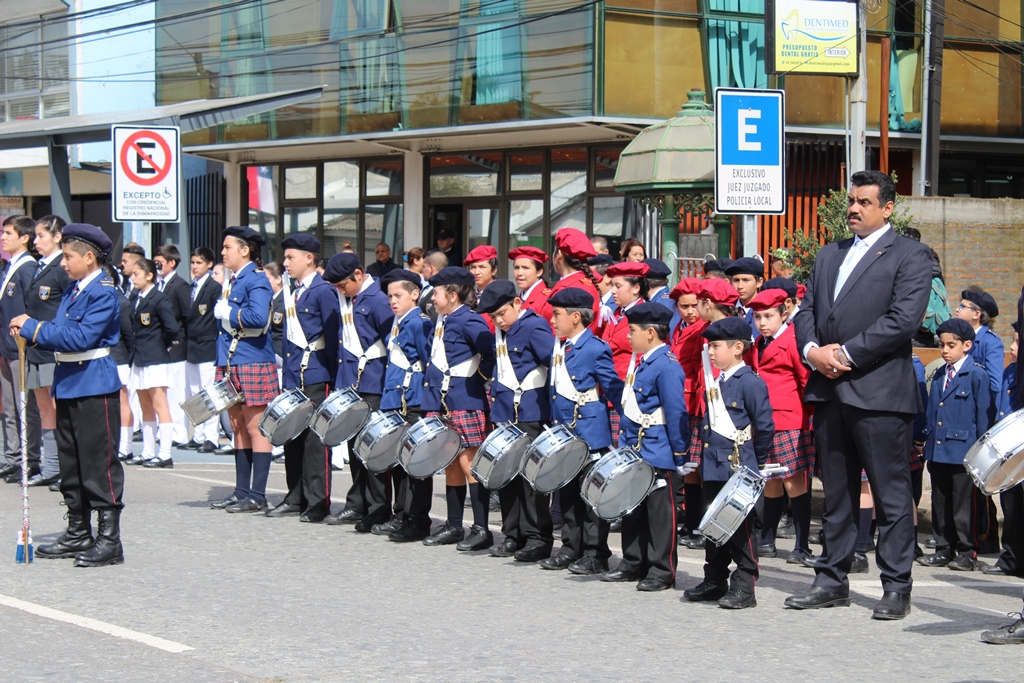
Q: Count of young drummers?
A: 9